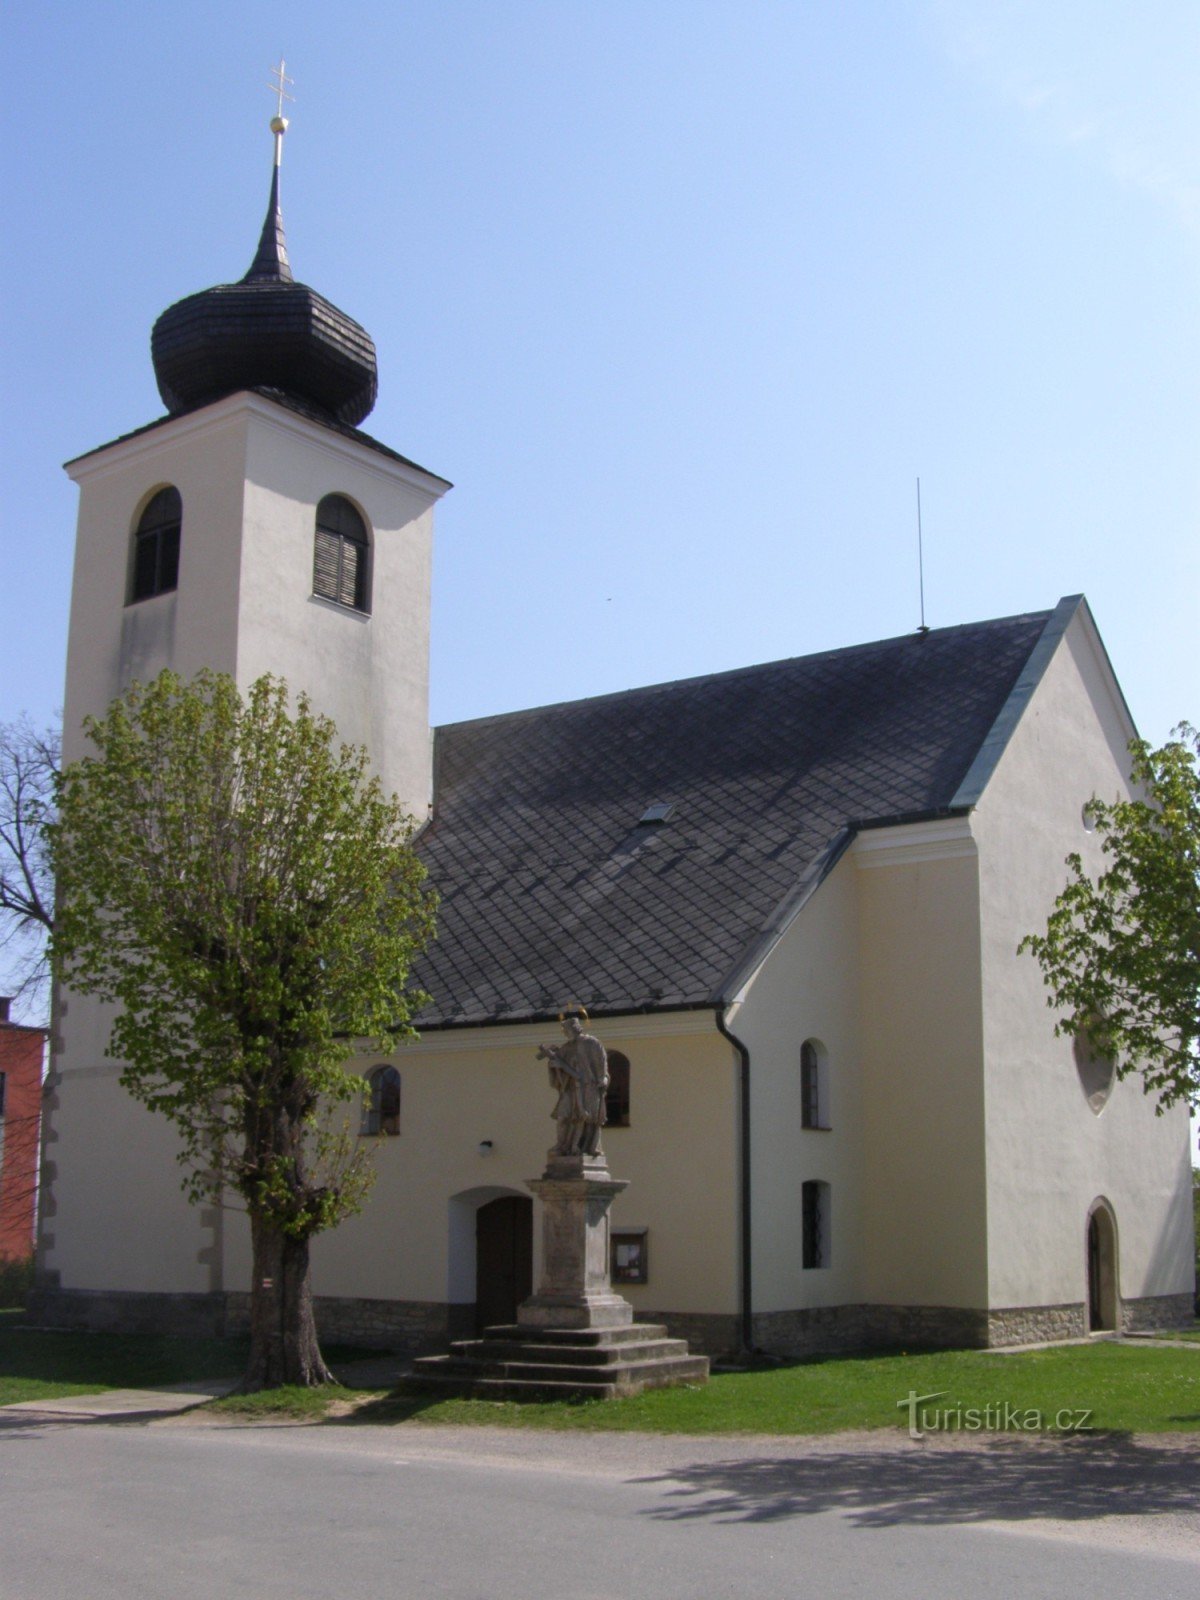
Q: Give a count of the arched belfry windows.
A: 2